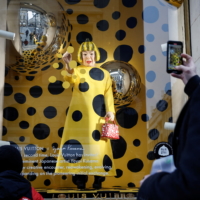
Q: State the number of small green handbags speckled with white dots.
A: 0